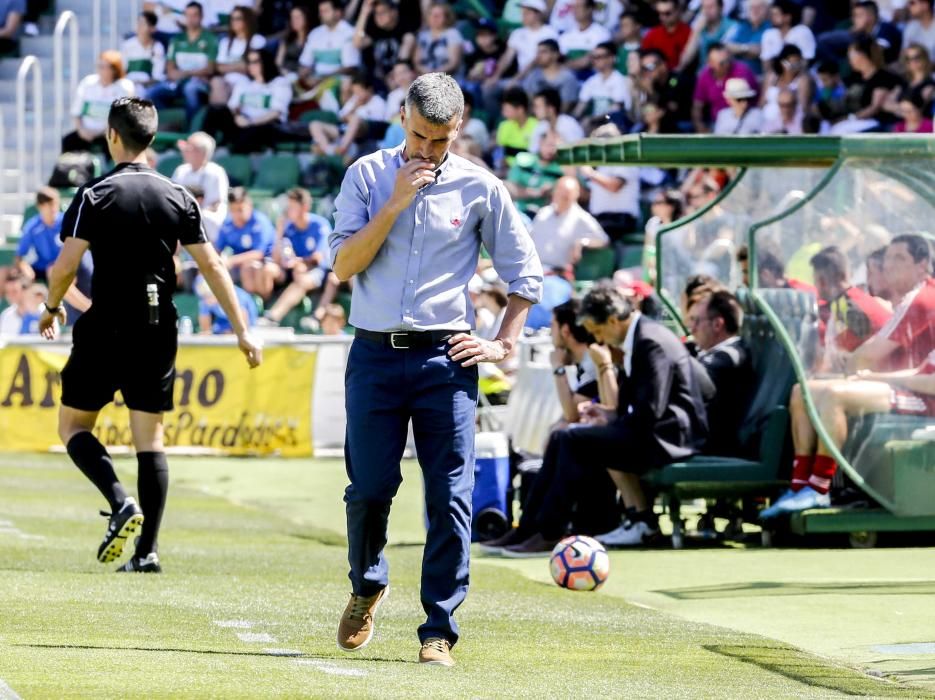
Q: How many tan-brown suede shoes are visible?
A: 2